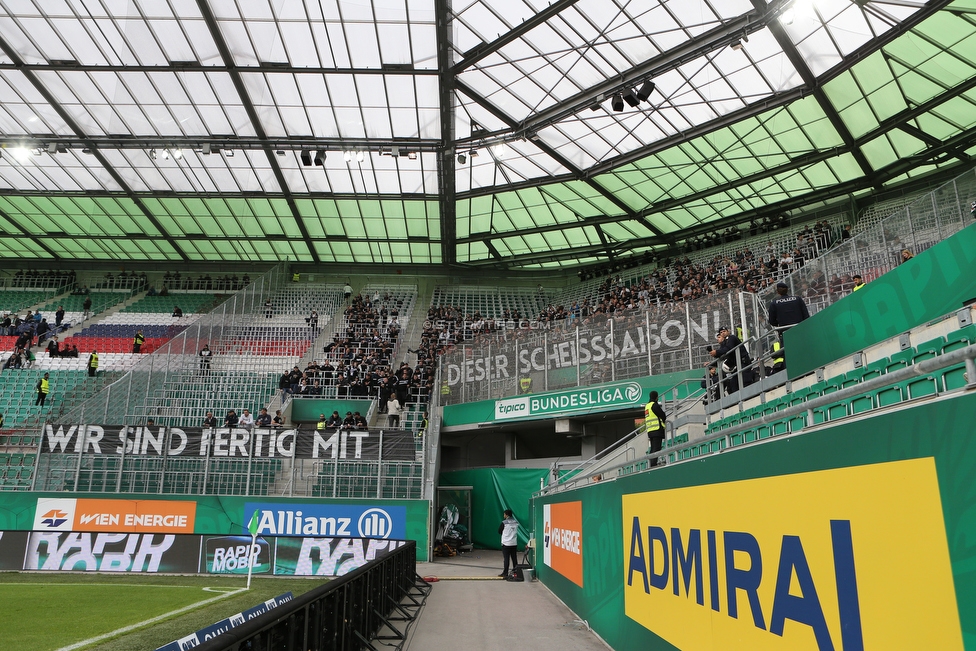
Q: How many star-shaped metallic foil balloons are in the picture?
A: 0